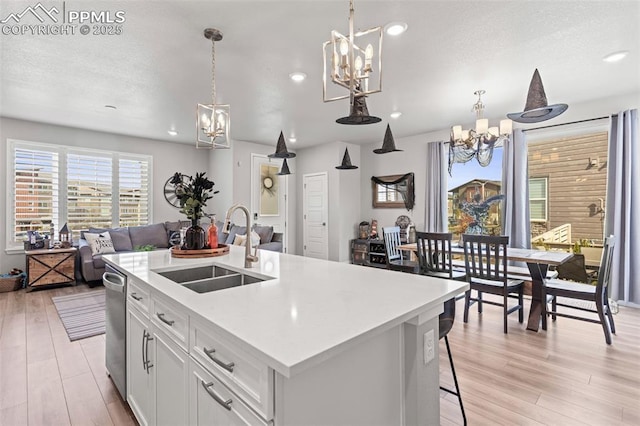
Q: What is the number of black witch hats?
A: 6